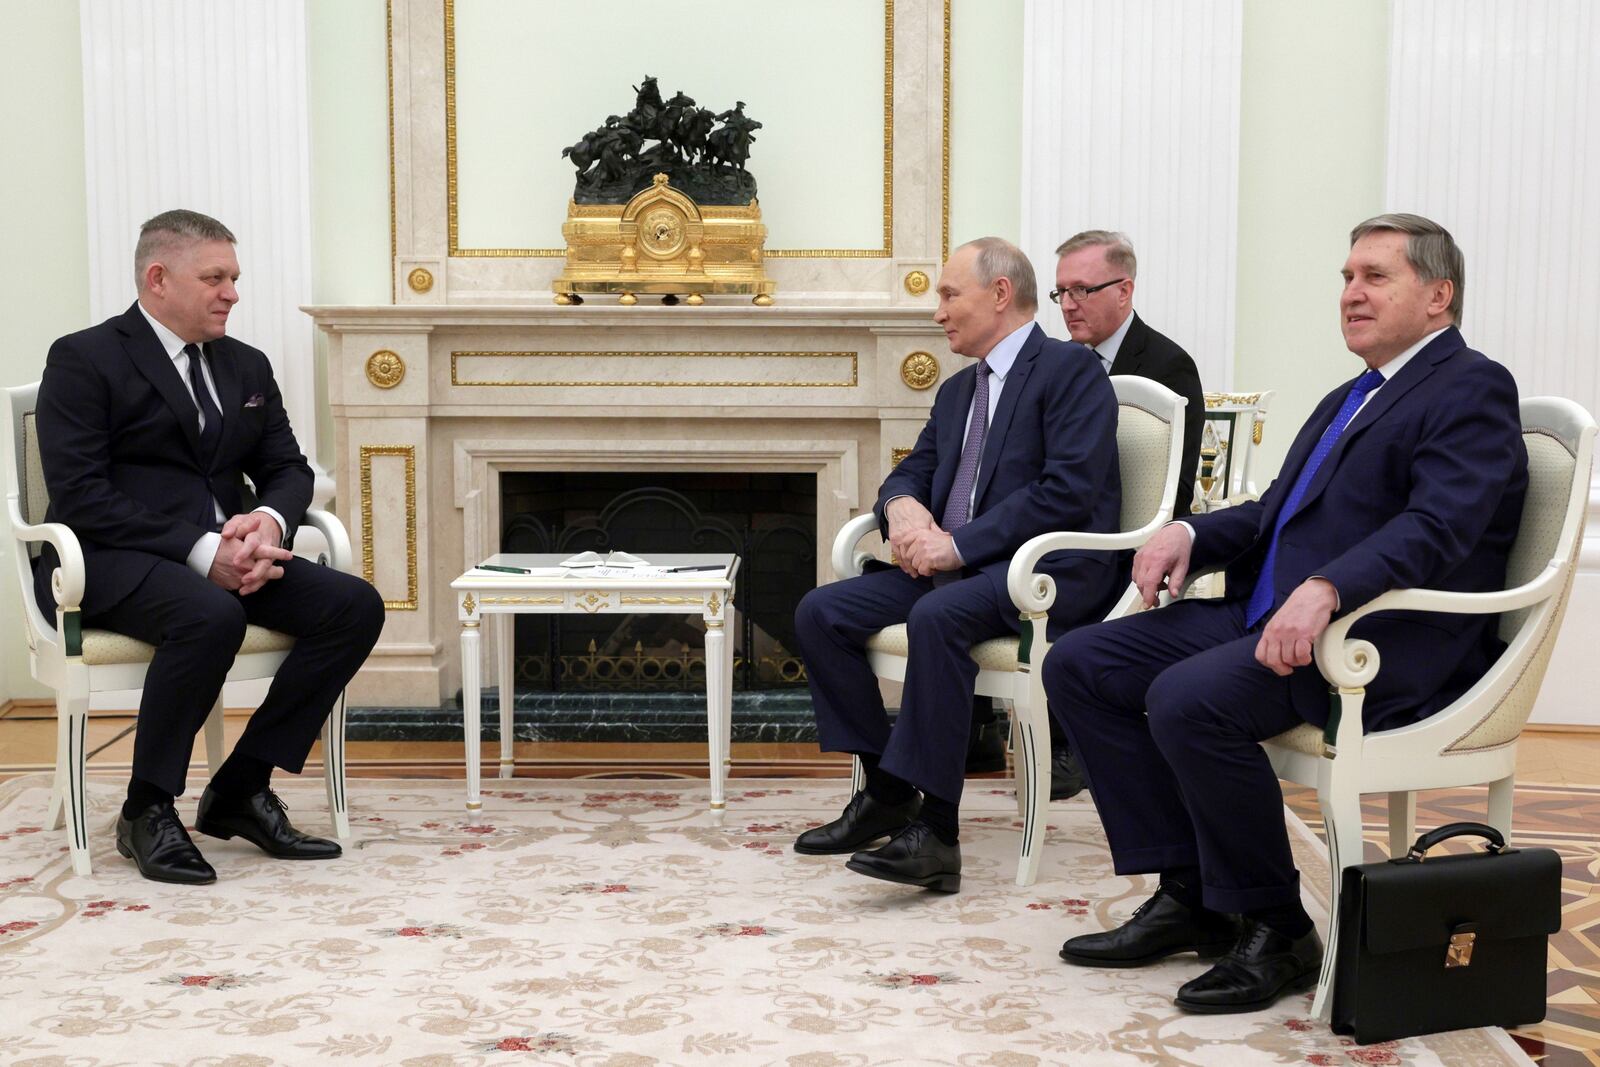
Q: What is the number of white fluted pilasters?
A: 3